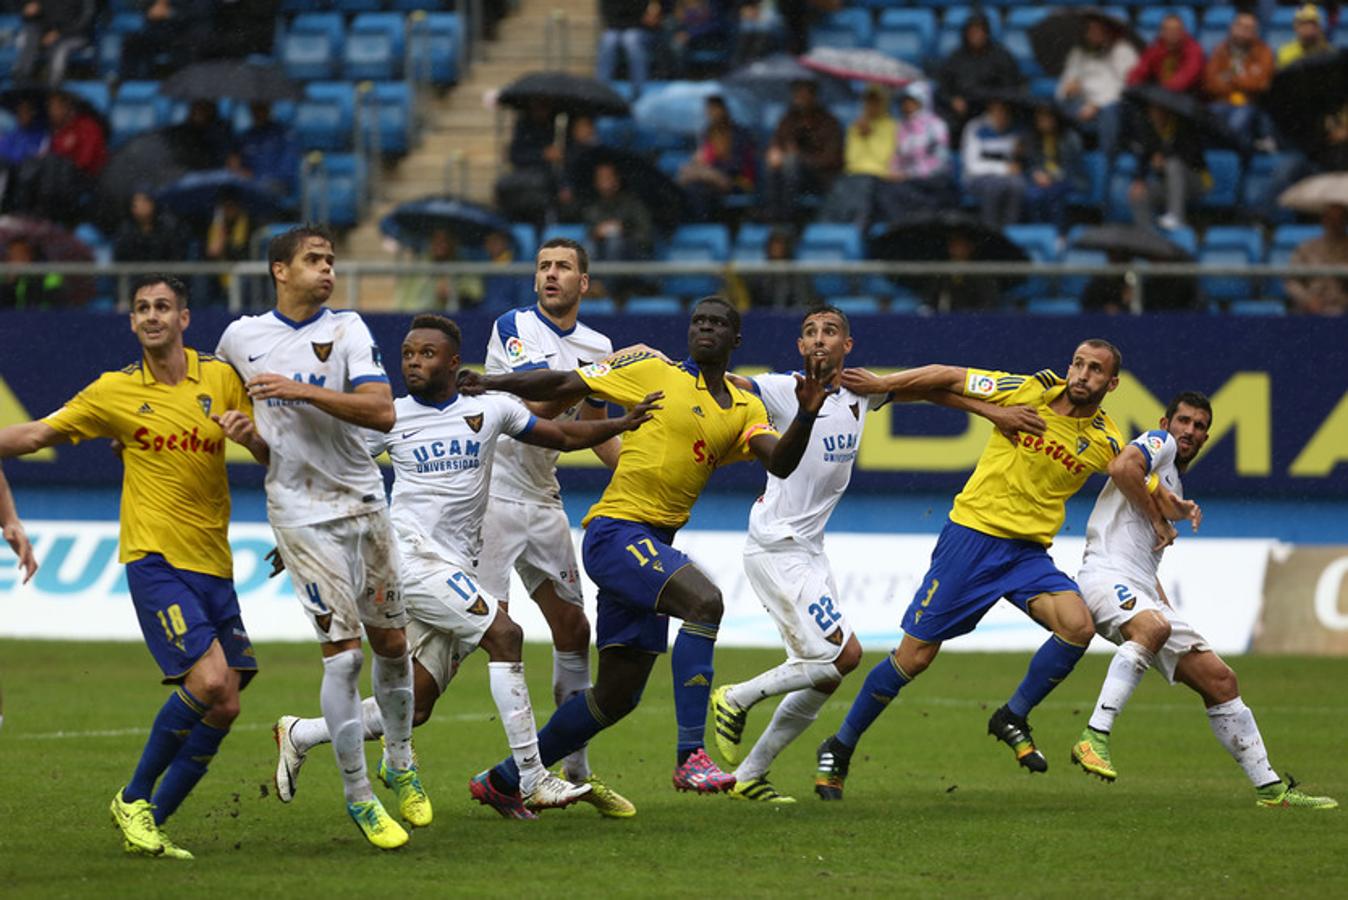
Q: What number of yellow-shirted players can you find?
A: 3